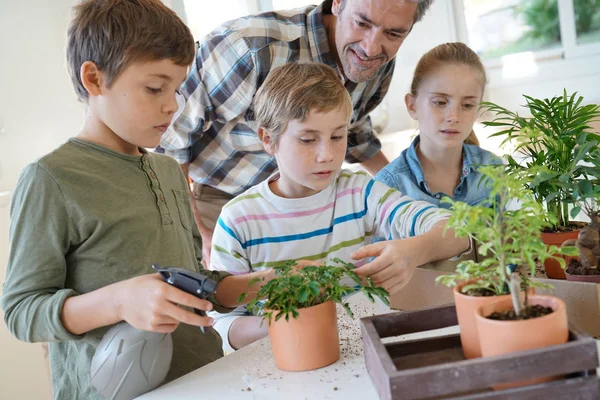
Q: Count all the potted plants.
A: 5